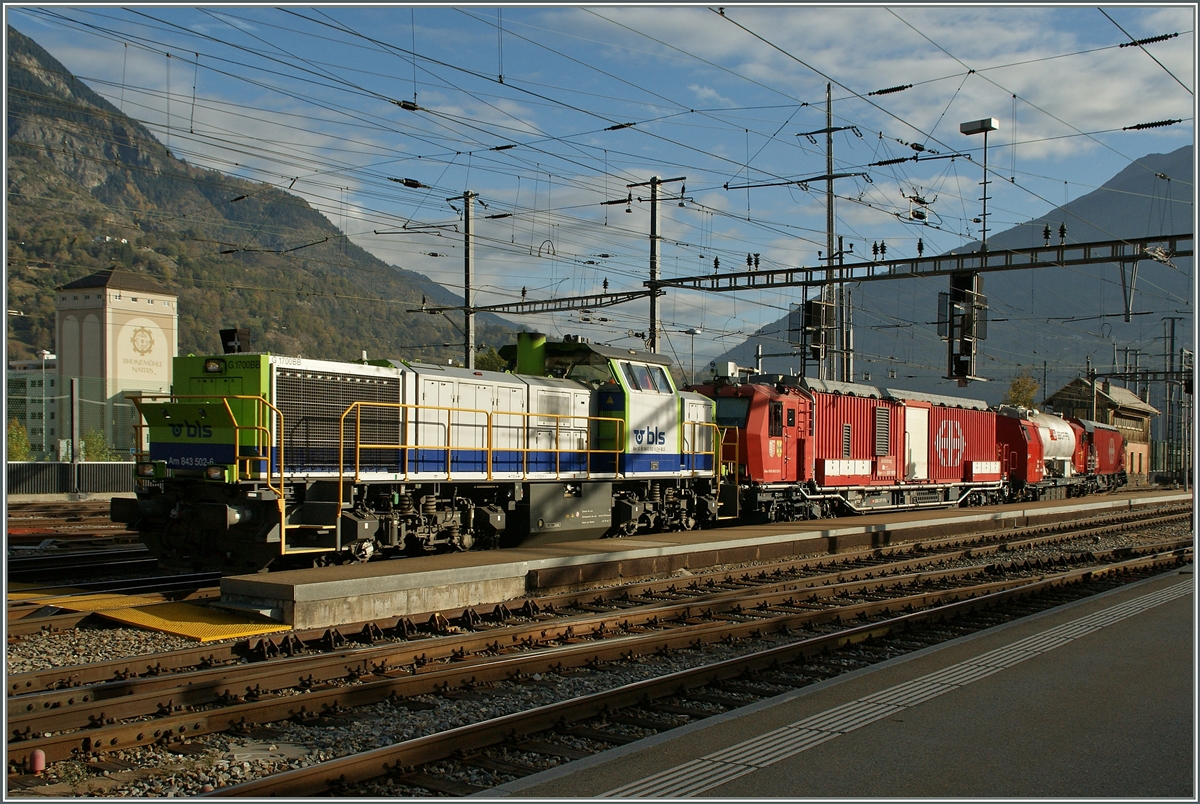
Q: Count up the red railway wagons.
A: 3